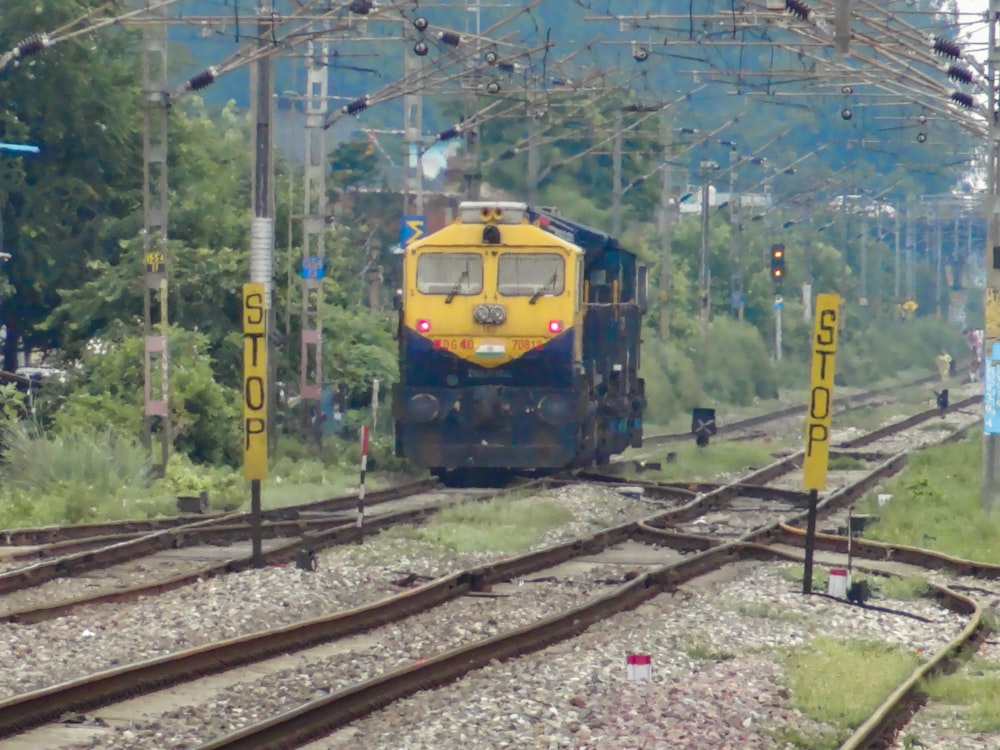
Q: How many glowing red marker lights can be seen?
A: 2